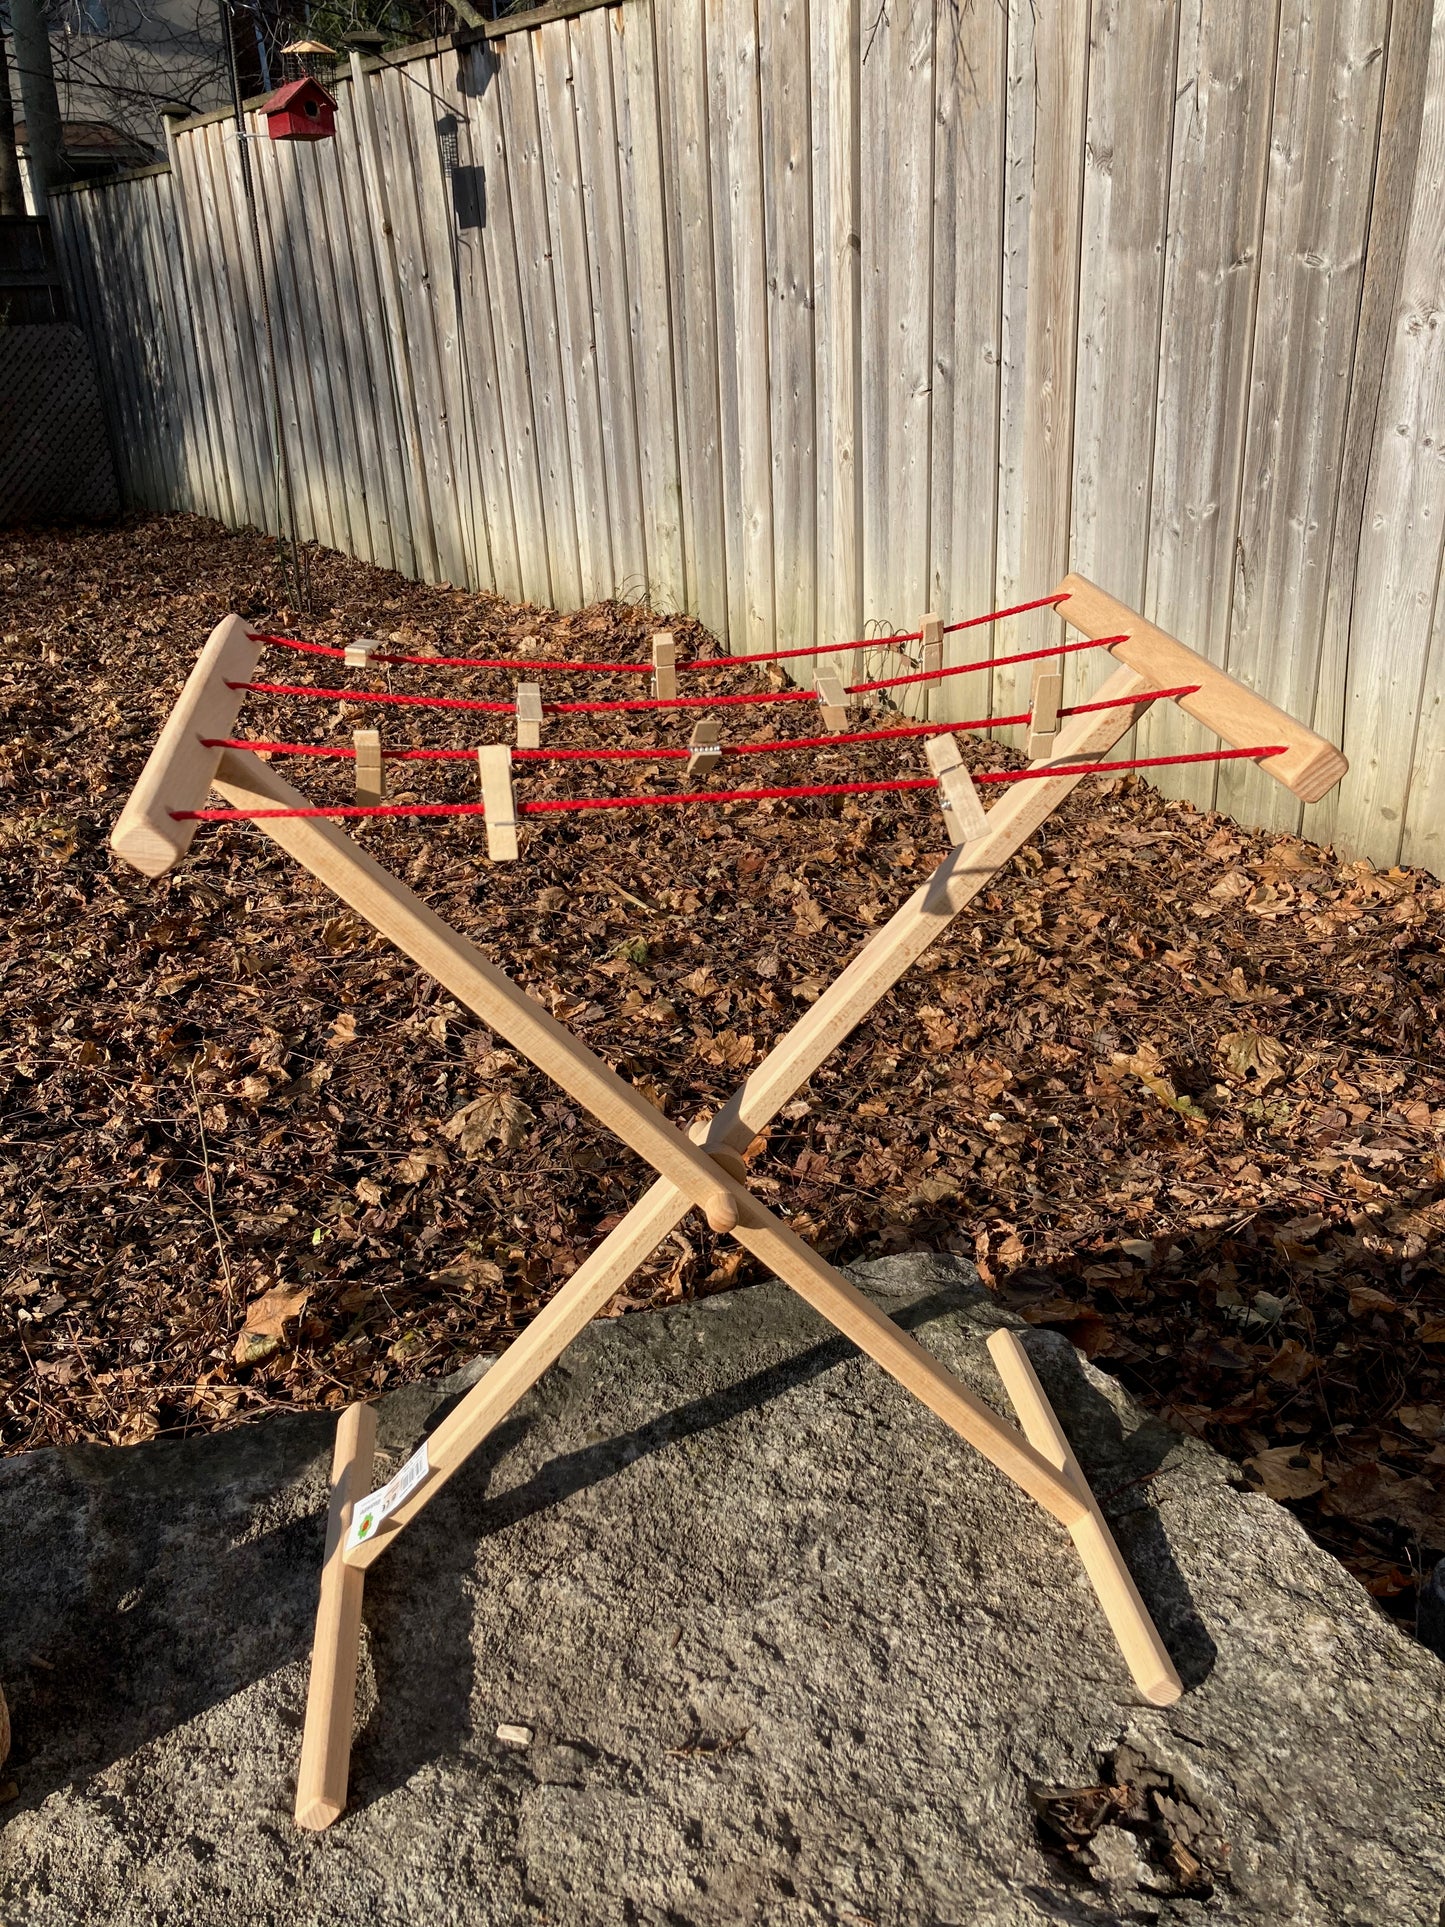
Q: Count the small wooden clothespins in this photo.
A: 10